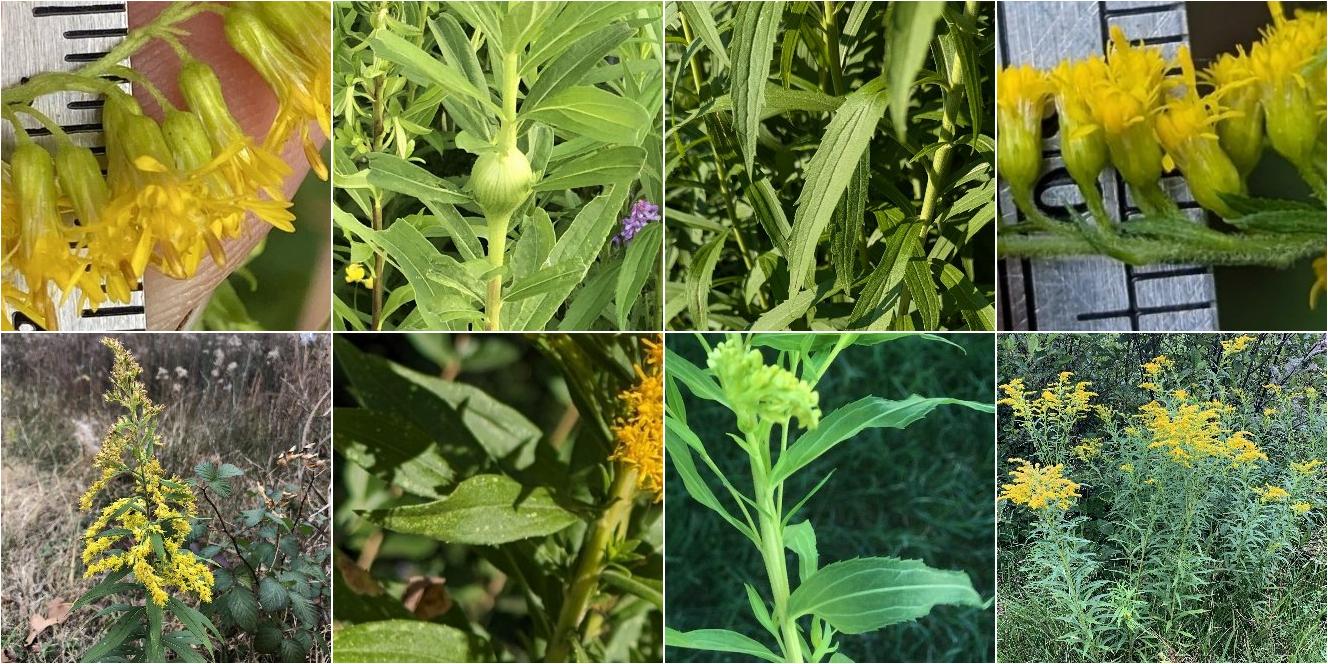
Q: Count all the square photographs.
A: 8